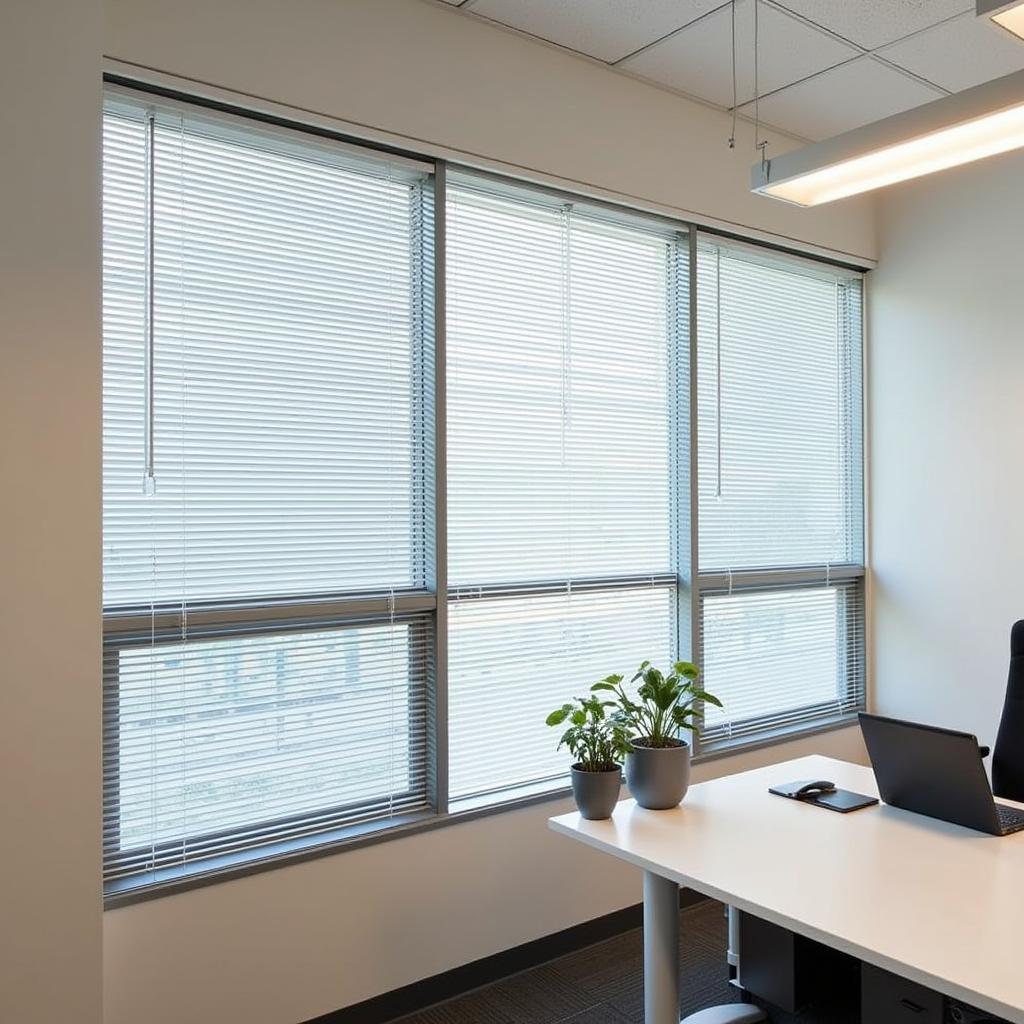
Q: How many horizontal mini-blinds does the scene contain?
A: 3